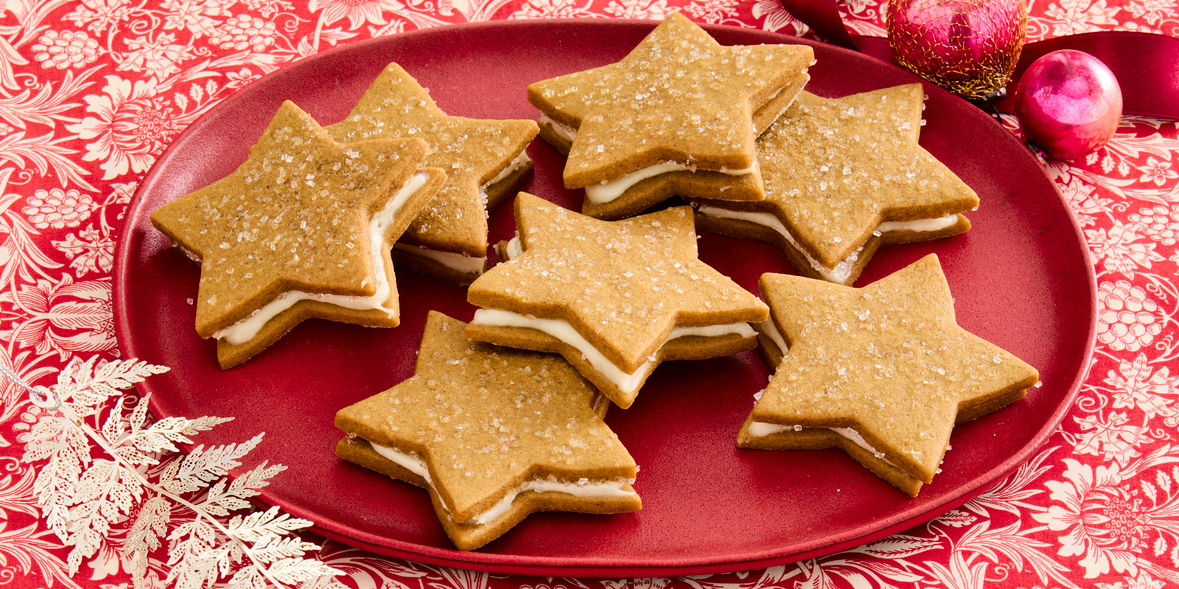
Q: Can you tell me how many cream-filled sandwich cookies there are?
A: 7